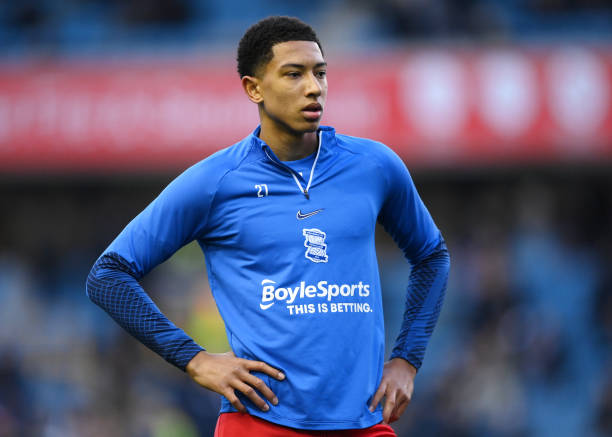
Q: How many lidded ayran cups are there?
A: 0